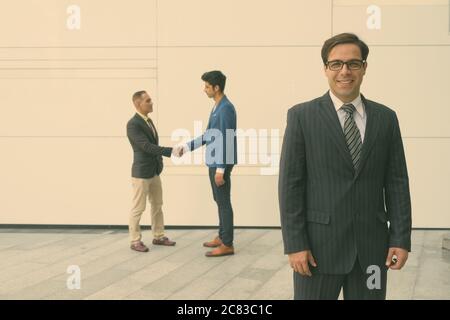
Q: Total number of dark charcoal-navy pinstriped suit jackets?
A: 1